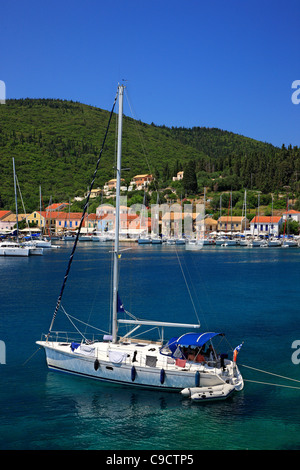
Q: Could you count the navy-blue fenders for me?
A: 4